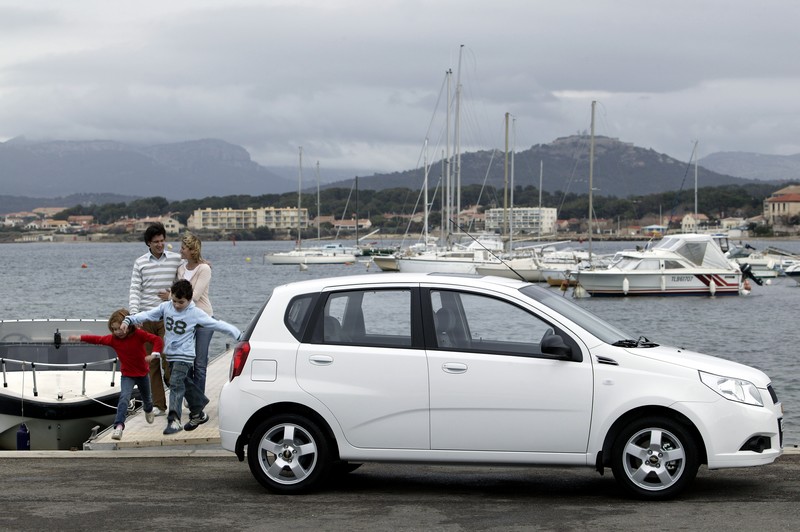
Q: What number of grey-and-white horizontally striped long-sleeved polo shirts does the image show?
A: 1